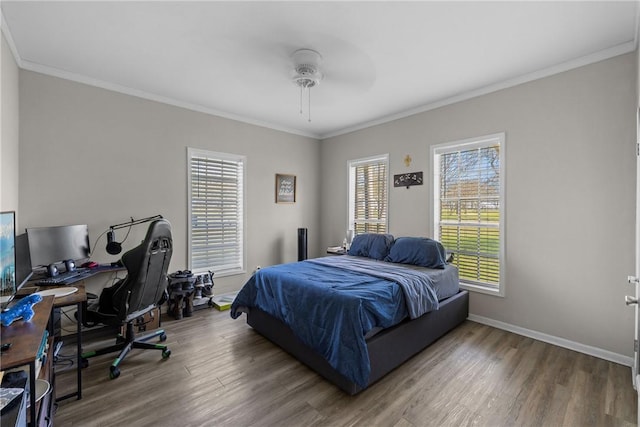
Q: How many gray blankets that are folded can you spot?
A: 1